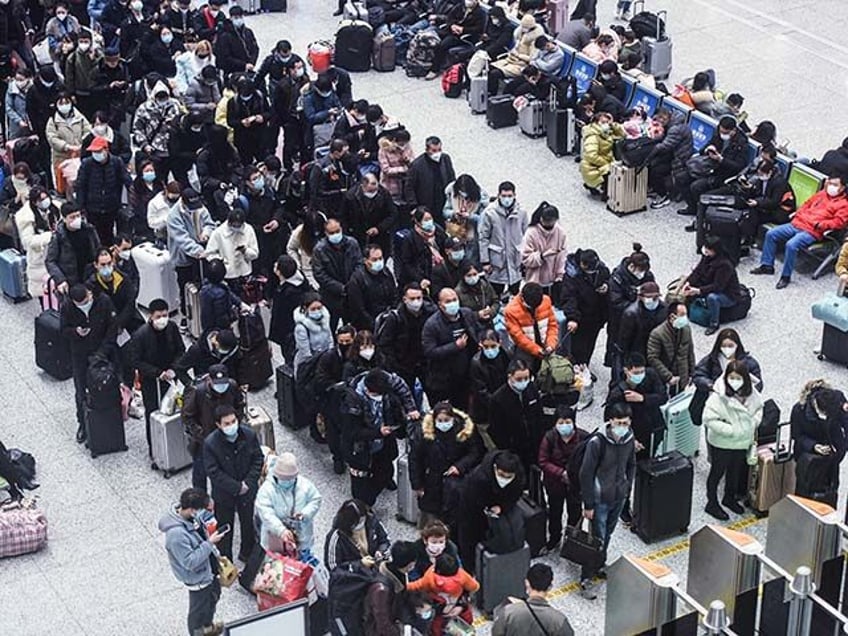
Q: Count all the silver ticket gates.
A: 3